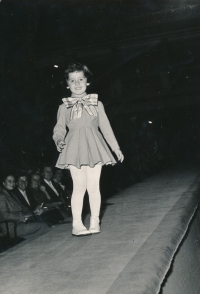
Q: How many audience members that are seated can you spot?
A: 5